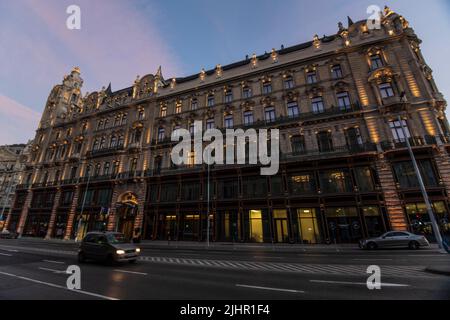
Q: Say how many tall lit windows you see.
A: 3